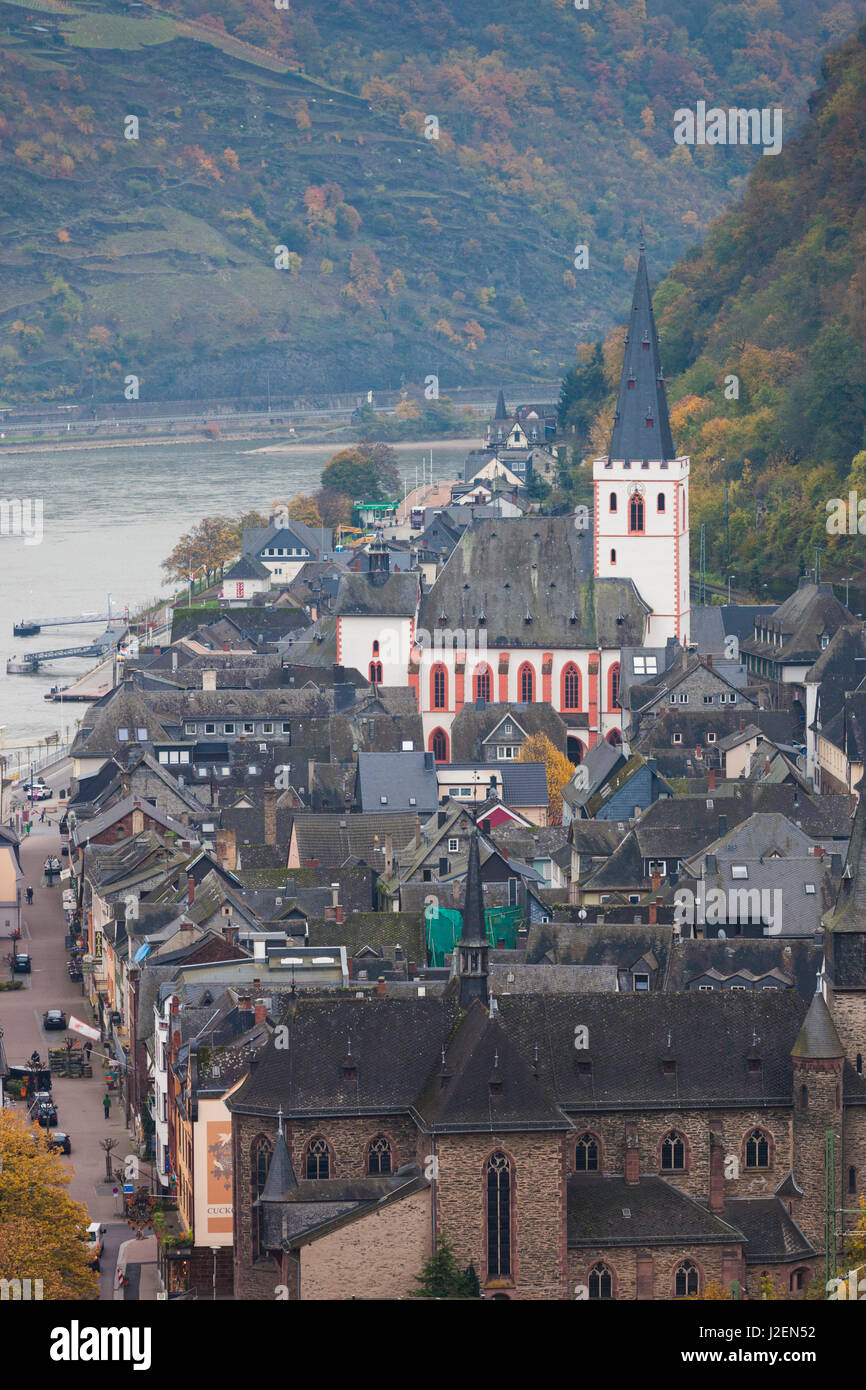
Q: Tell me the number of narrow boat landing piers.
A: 2